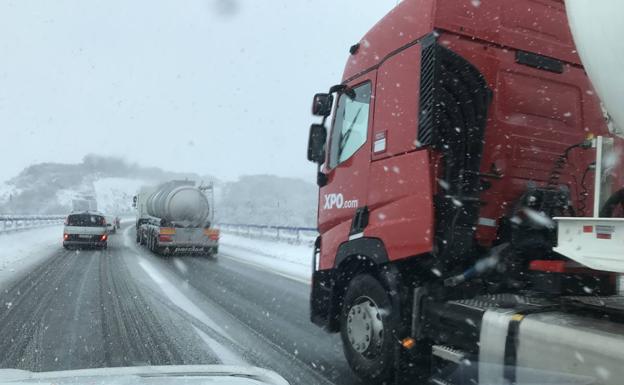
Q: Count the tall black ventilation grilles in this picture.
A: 1